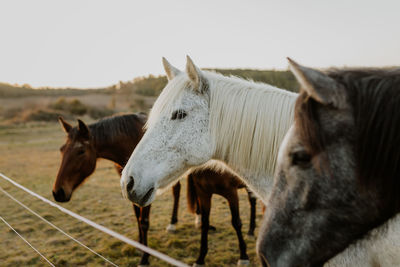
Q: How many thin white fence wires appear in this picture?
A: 3